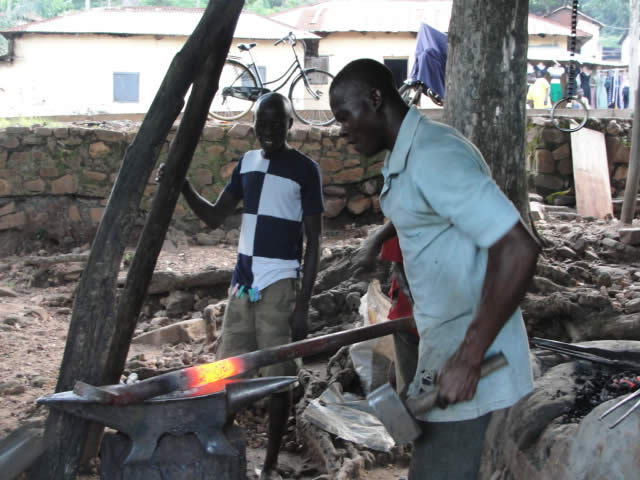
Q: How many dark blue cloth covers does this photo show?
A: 1